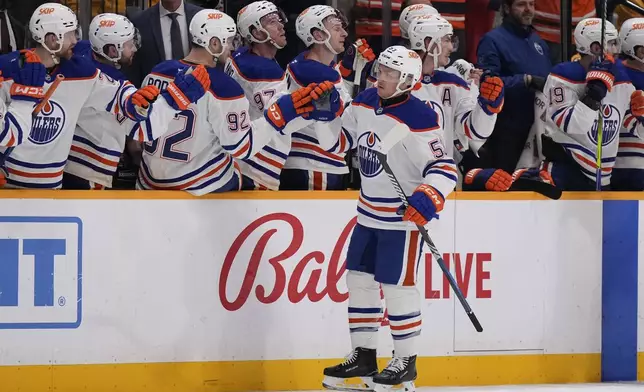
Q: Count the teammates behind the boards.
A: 9